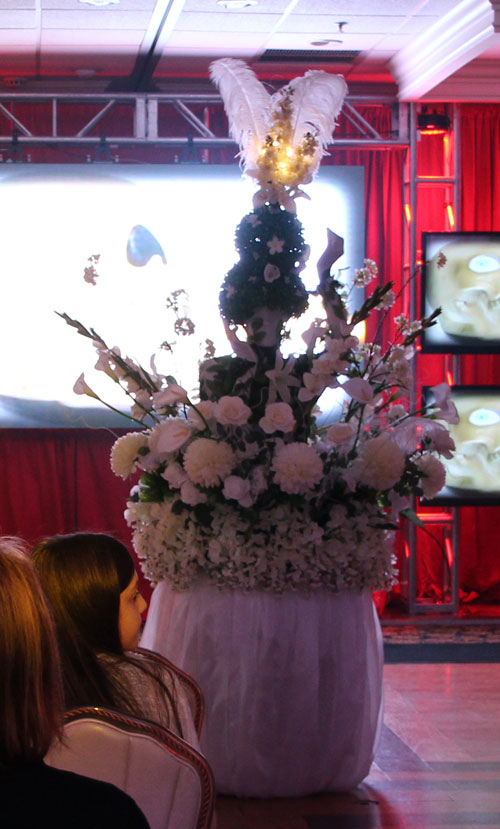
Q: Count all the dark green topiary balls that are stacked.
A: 2